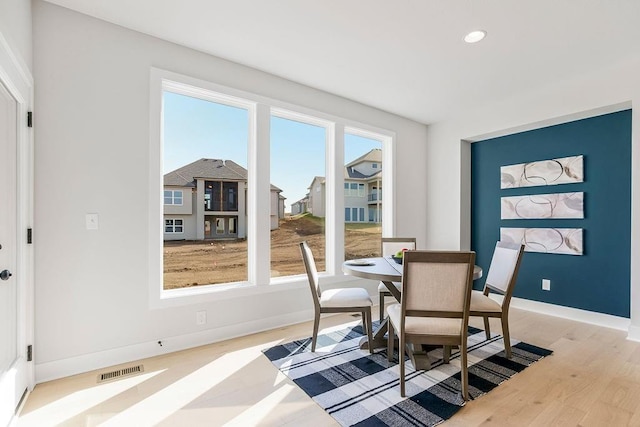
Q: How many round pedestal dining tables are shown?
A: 1